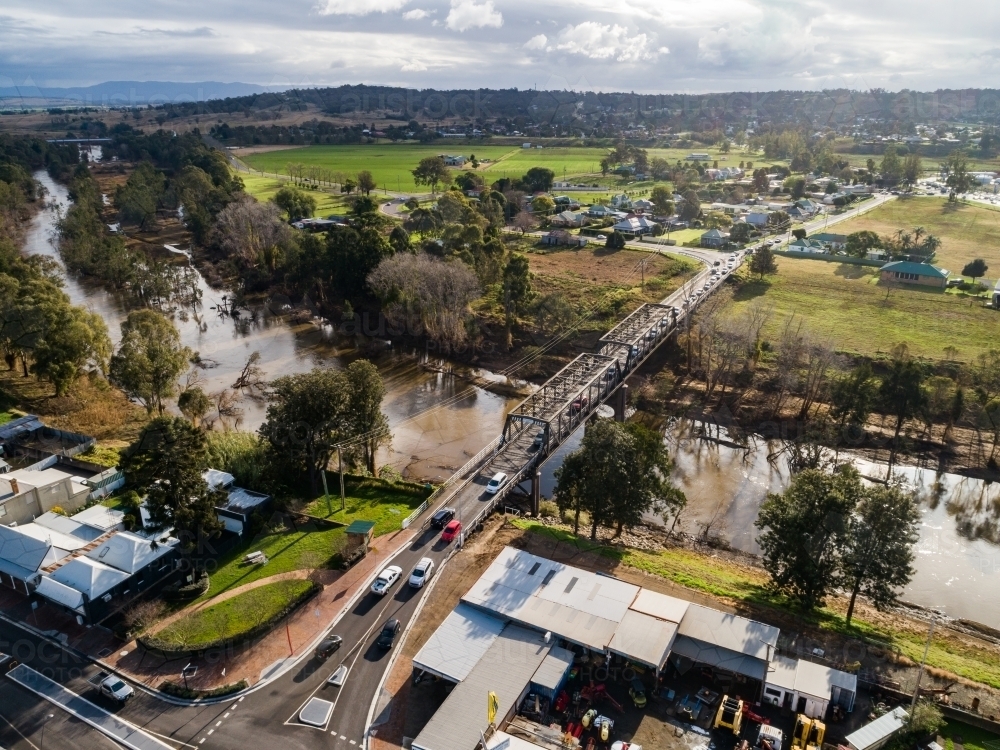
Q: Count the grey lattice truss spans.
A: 2